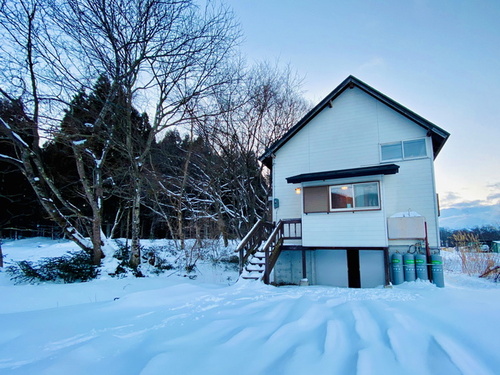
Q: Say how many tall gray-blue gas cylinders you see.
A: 4